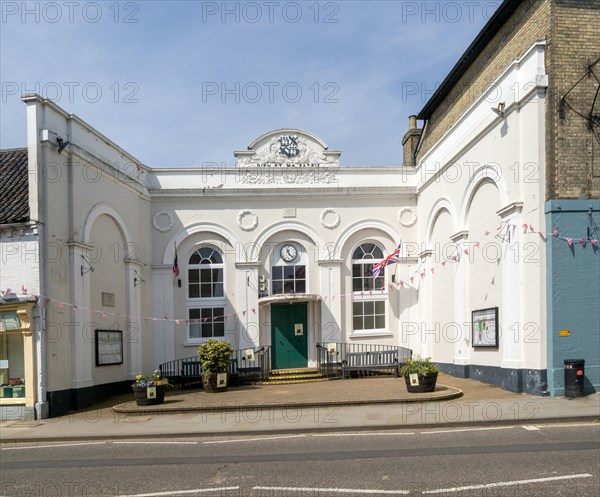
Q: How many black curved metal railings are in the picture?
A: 2